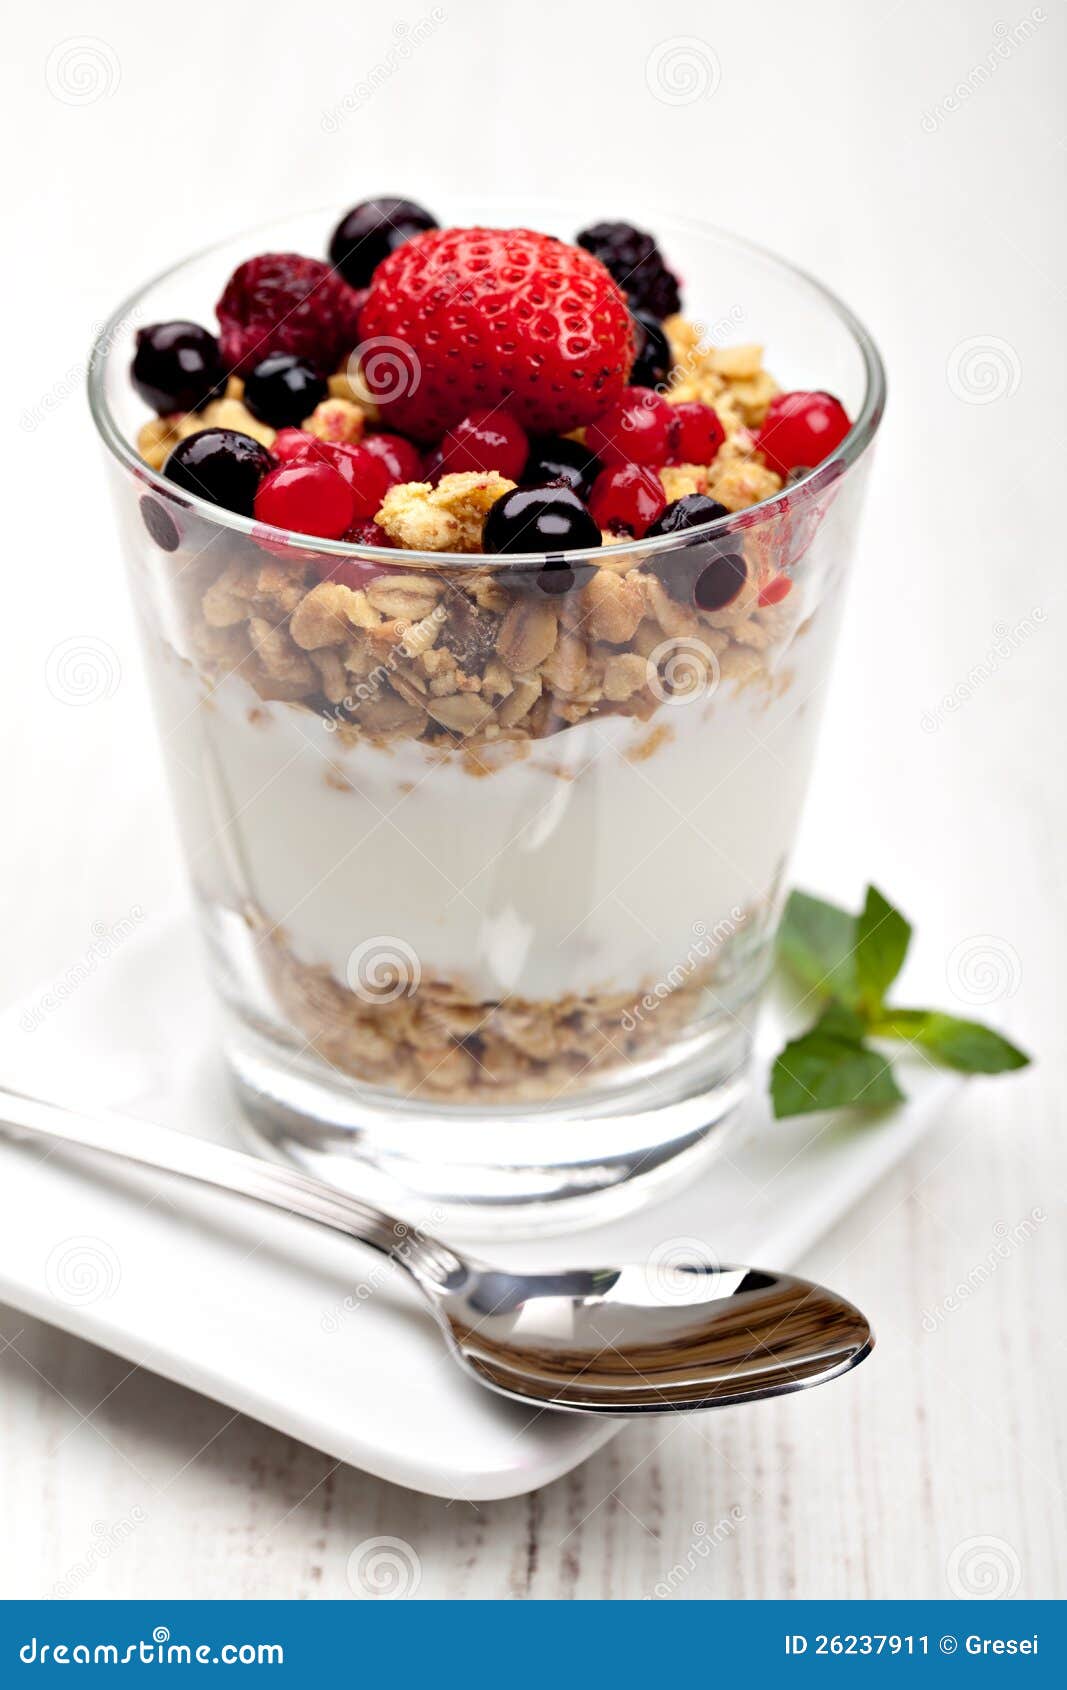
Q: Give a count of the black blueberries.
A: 8